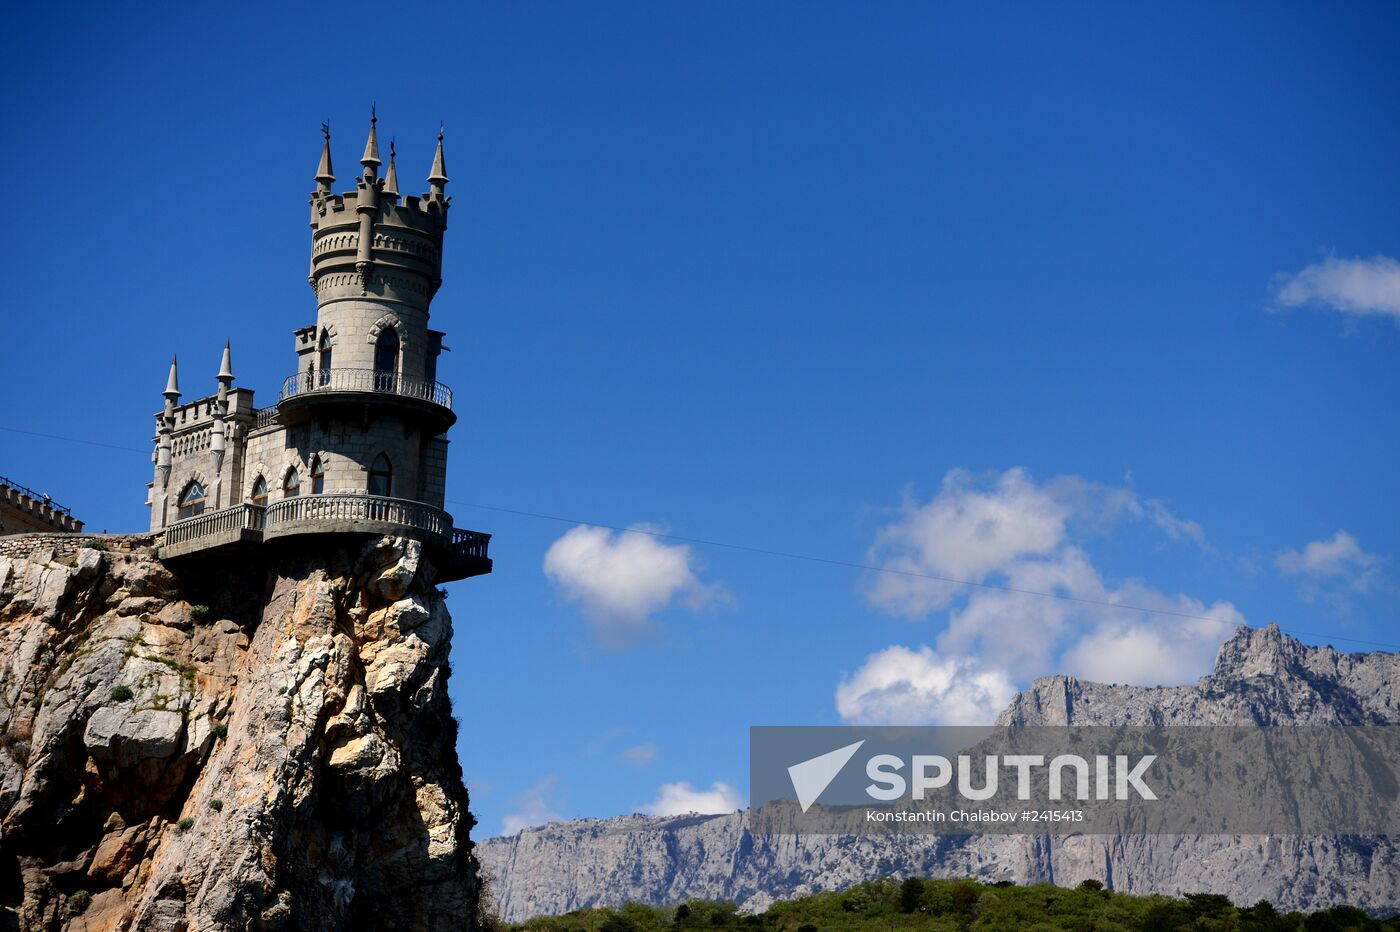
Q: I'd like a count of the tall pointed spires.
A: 6